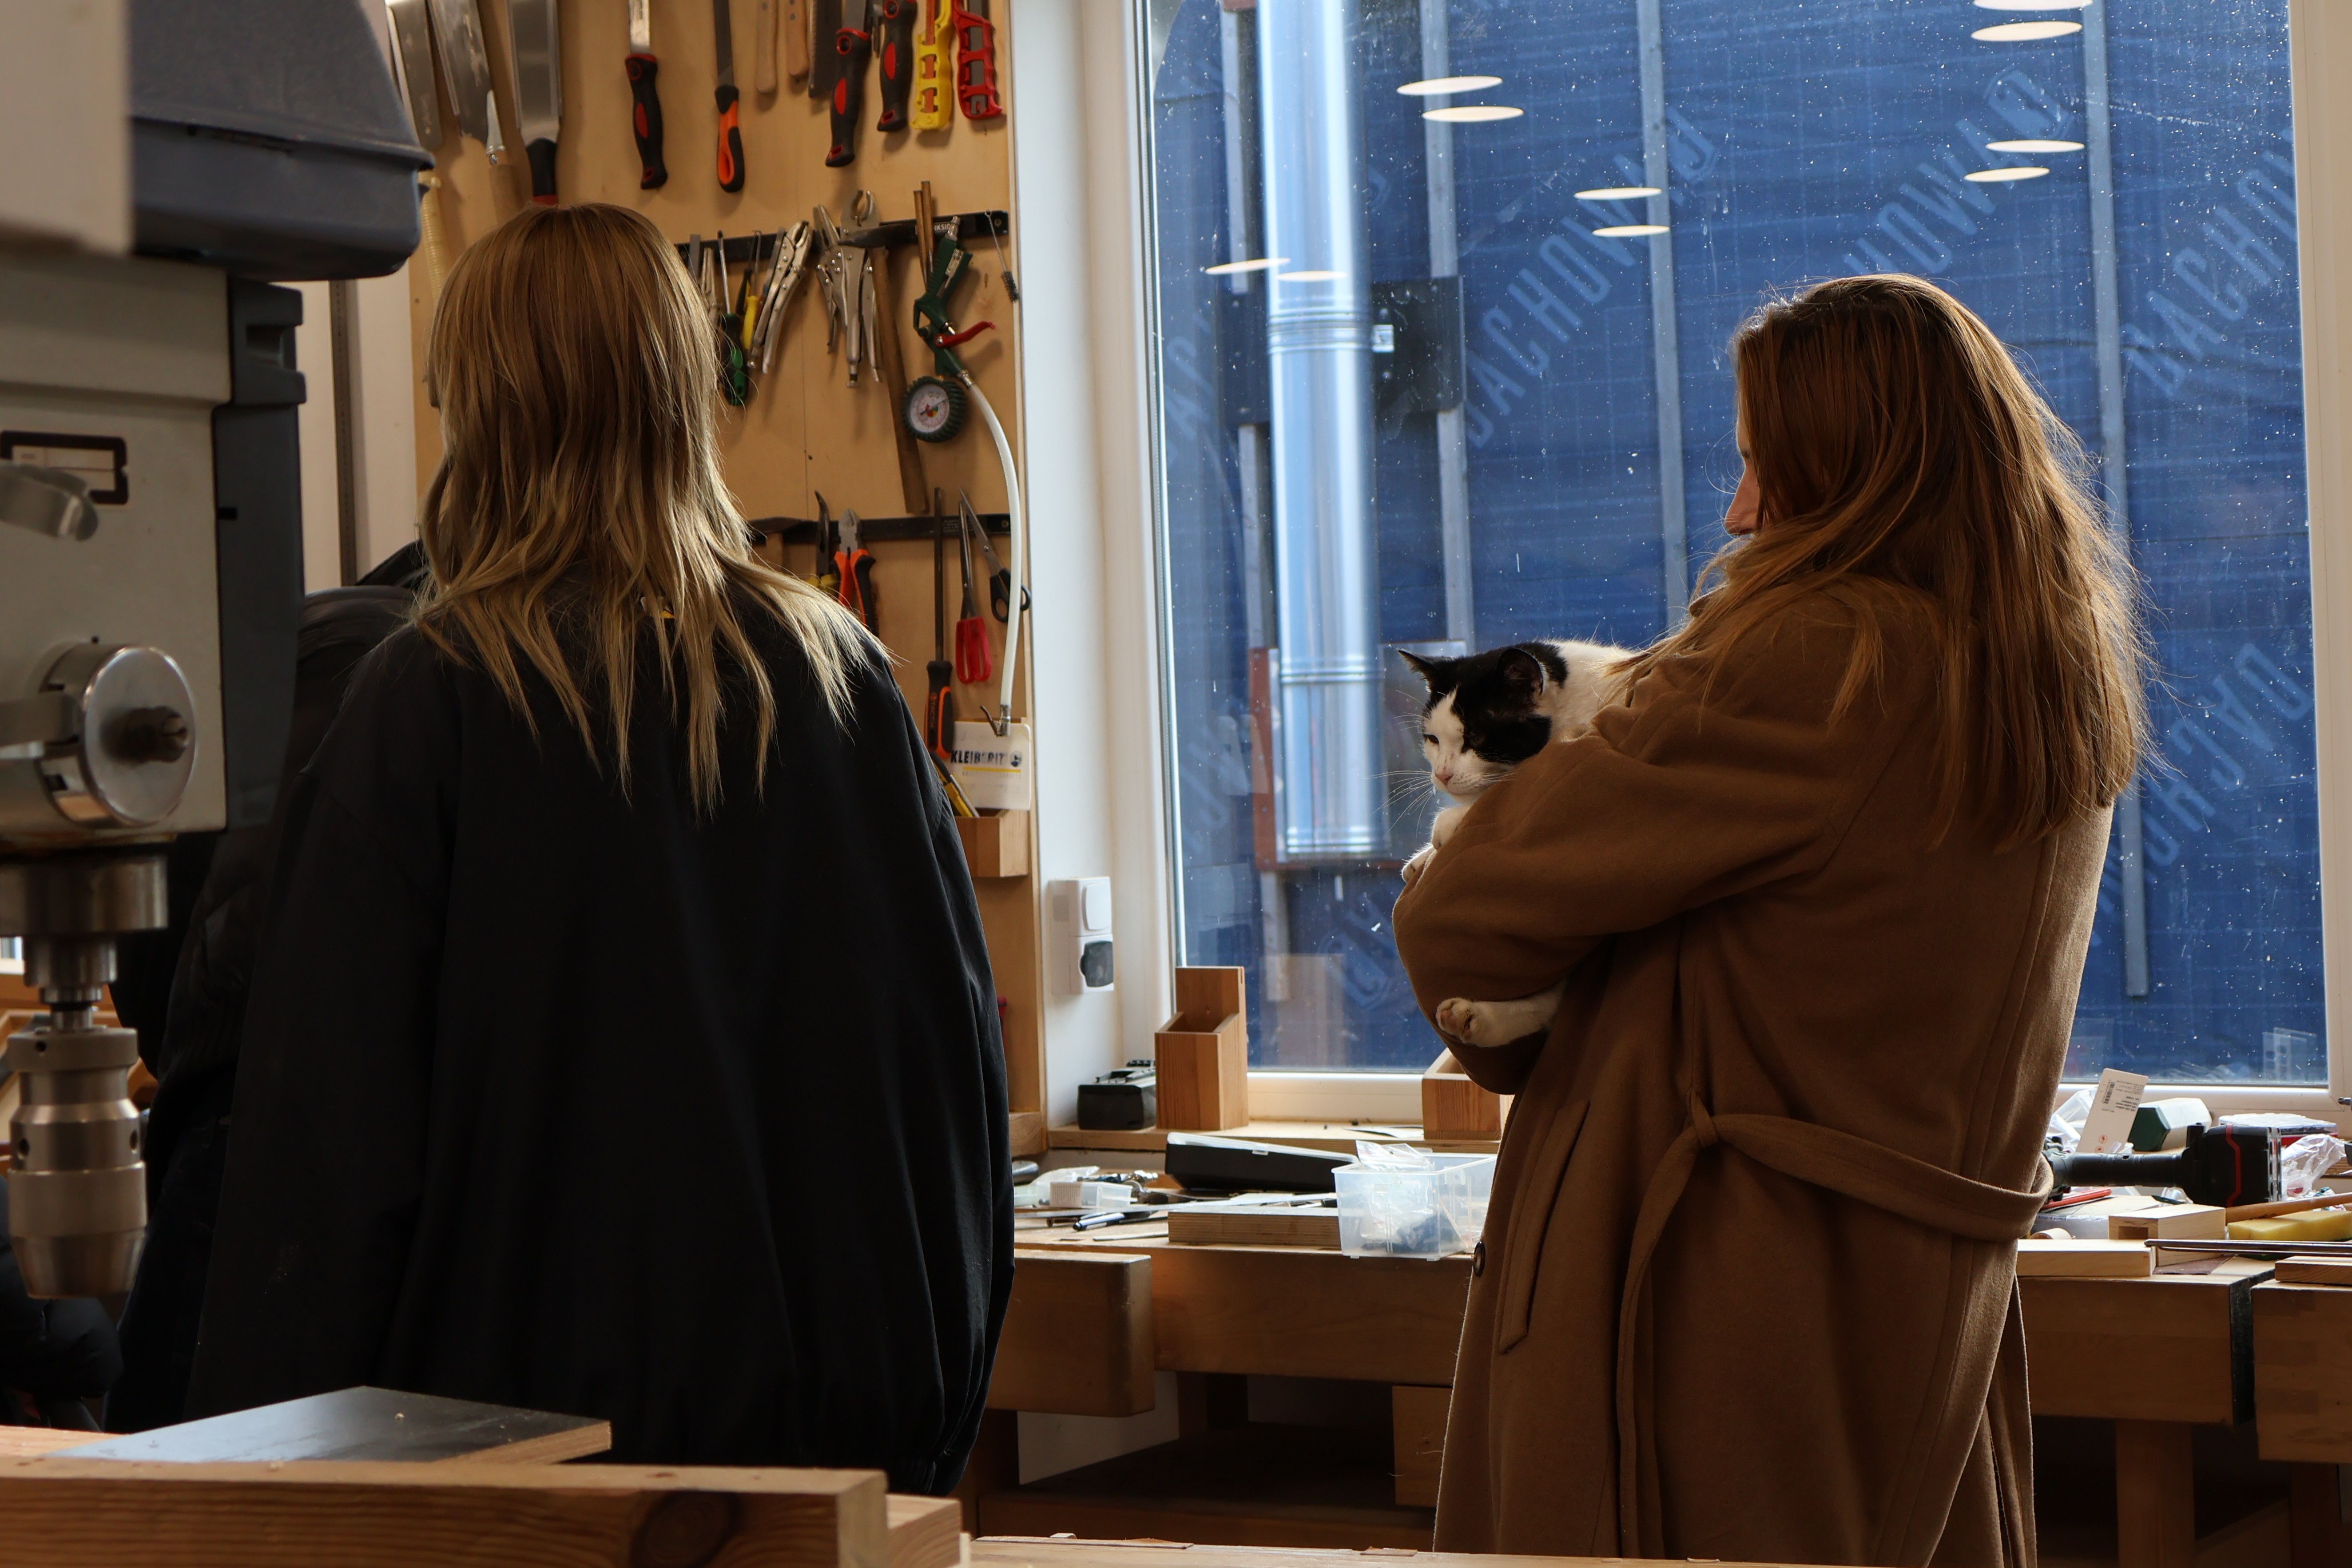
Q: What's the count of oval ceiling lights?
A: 10